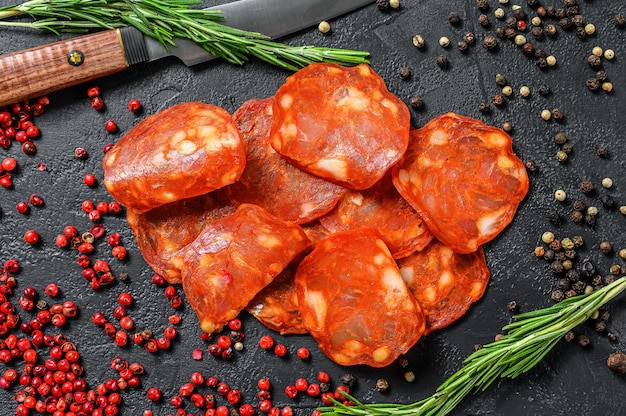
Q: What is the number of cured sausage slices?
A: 10